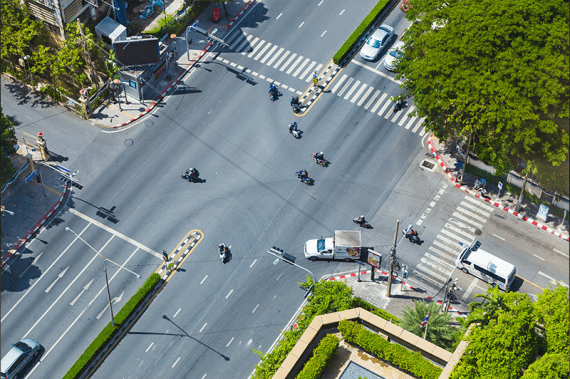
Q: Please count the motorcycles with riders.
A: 10